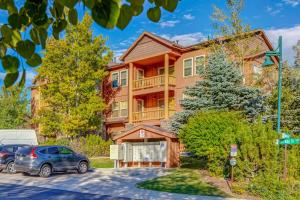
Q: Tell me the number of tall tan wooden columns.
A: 2